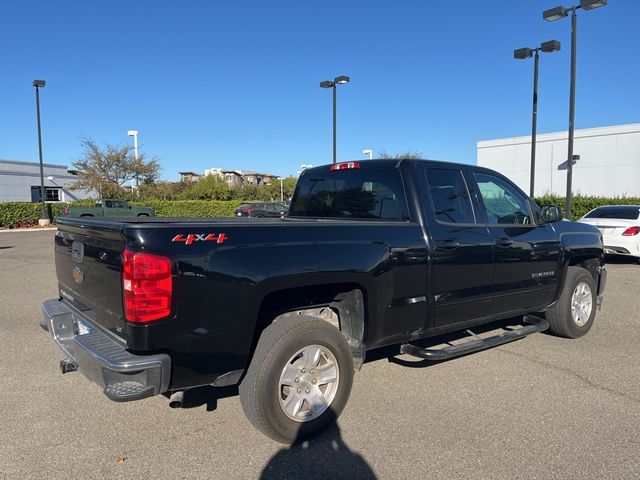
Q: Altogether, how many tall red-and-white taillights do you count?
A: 1